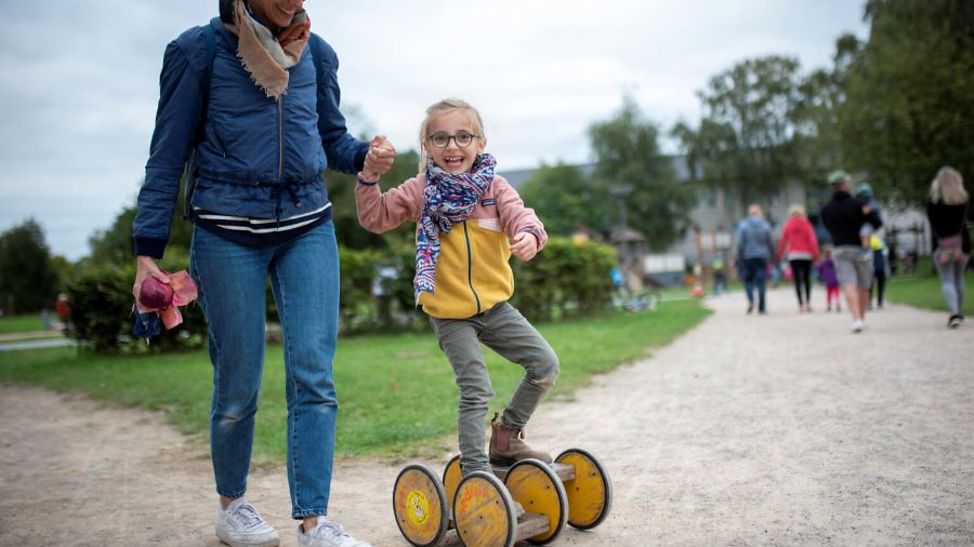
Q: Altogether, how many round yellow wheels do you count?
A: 5